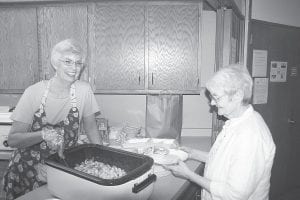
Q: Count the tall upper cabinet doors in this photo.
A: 4